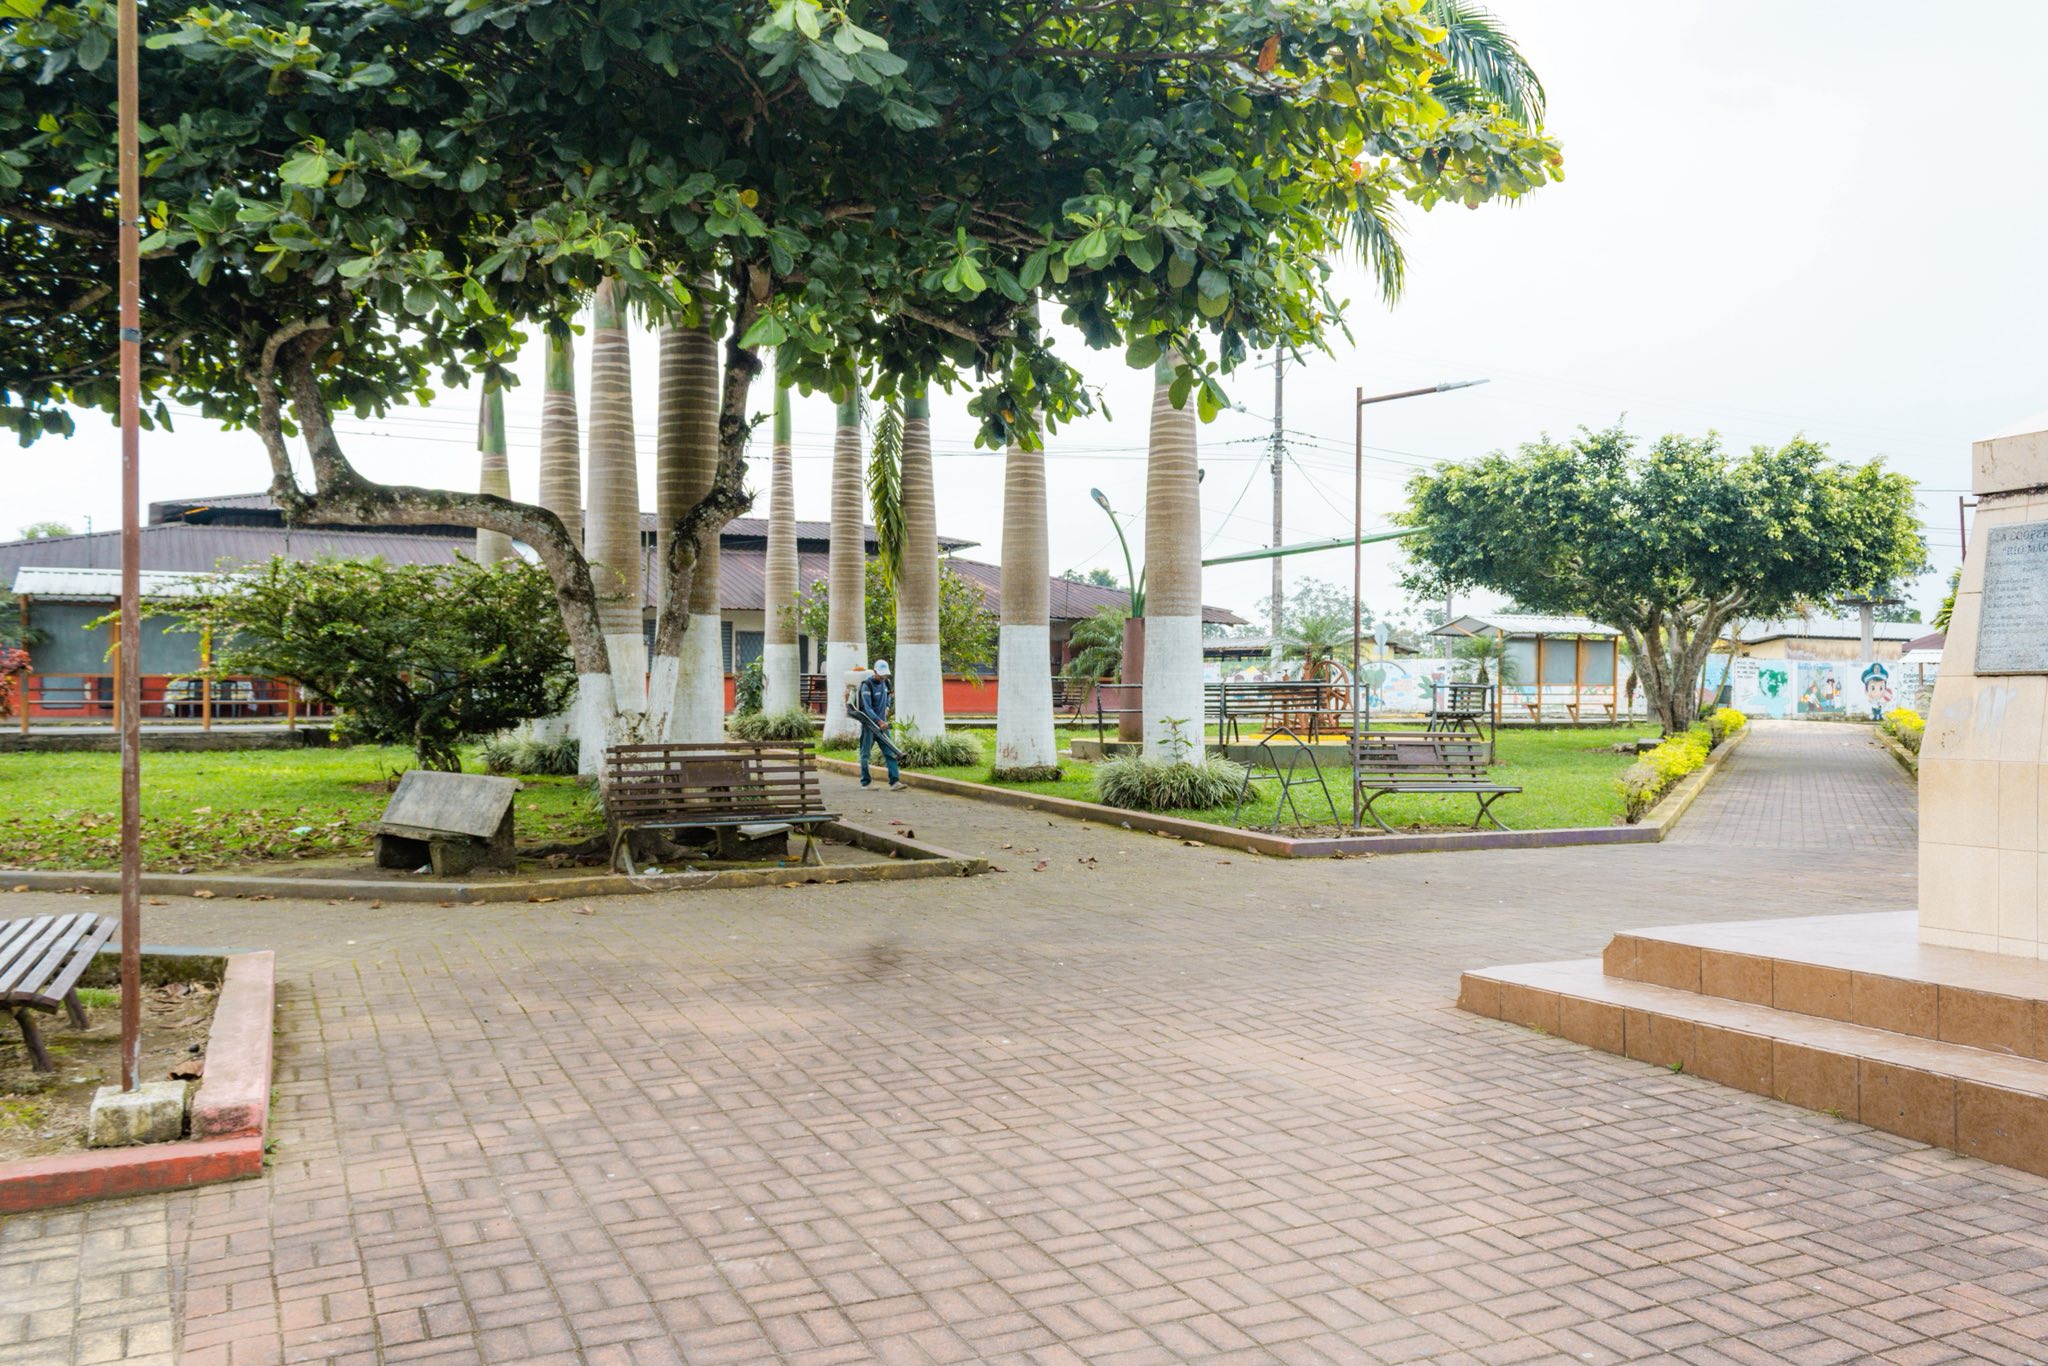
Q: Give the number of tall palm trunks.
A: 9